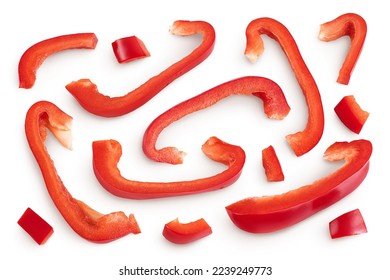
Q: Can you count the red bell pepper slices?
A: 14